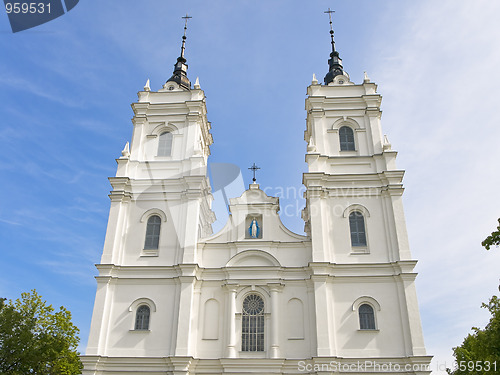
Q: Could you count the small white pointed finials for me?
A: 8